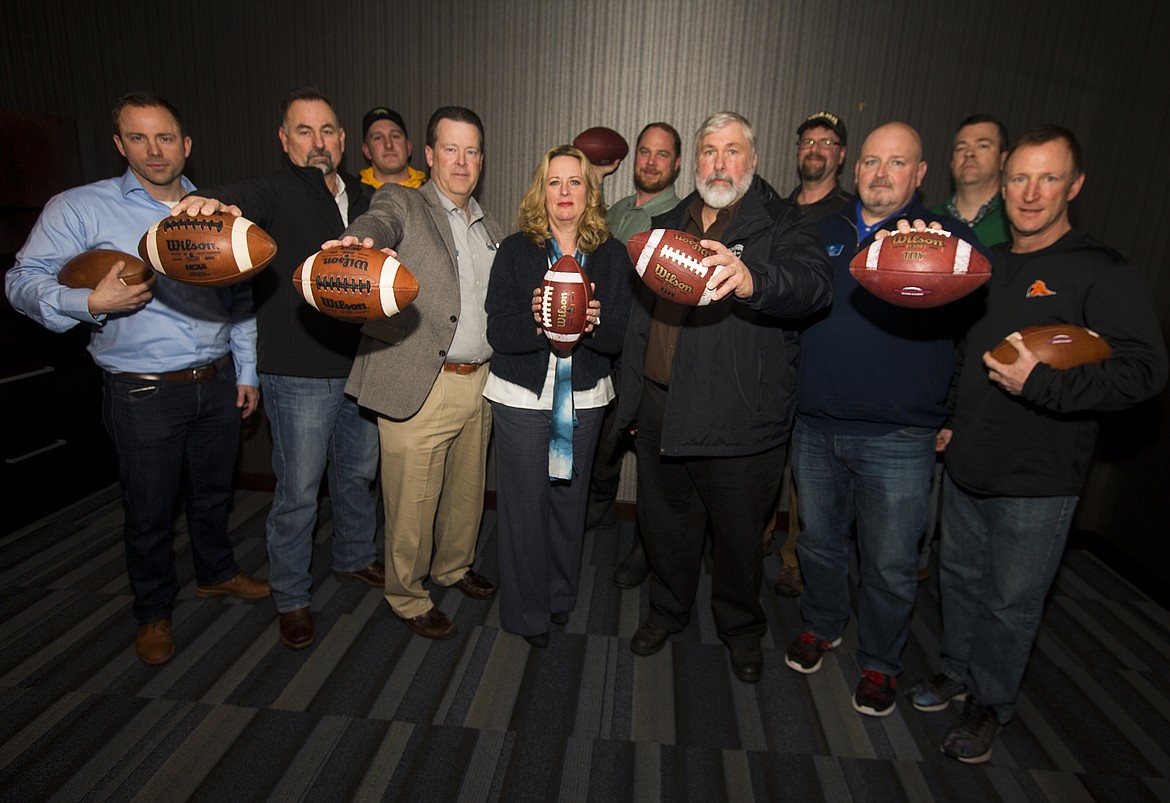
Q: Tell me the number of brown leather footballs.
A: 8